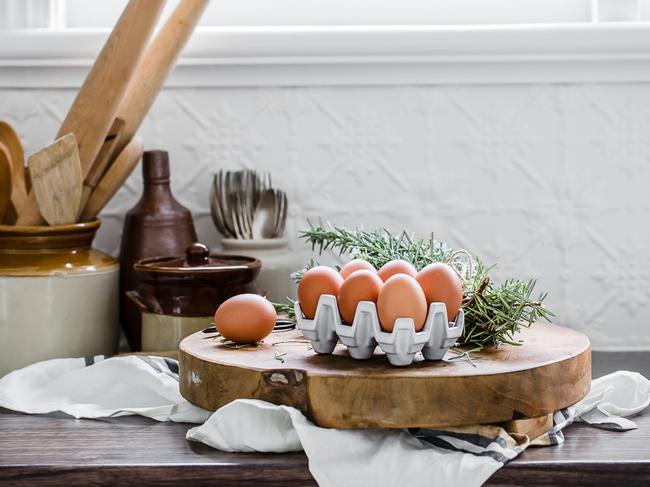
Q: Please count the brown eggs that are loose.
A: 1